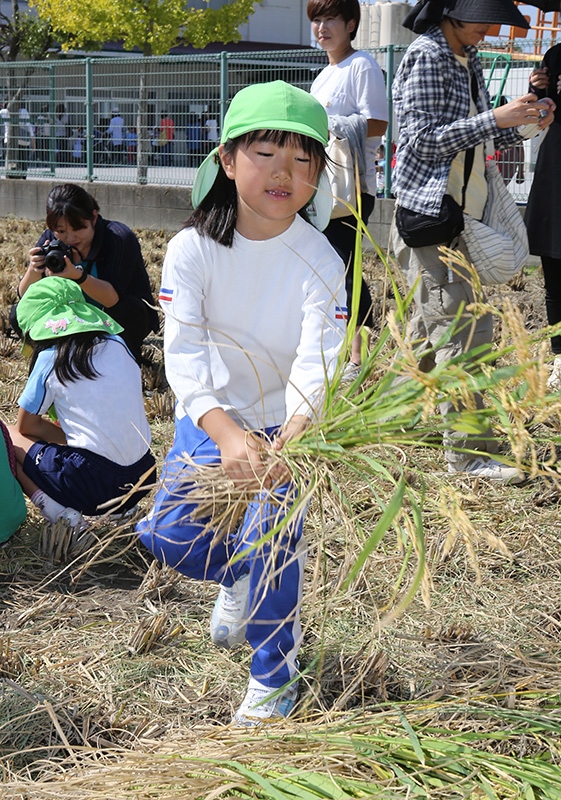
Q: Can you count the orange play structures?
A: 1